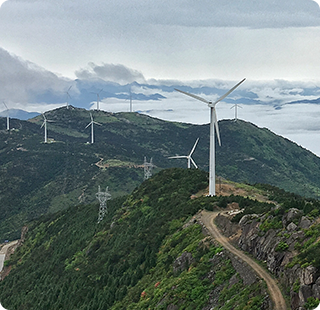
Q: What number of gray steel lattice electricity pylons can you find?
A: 2